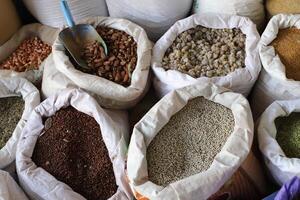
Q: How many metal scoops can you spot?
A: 1